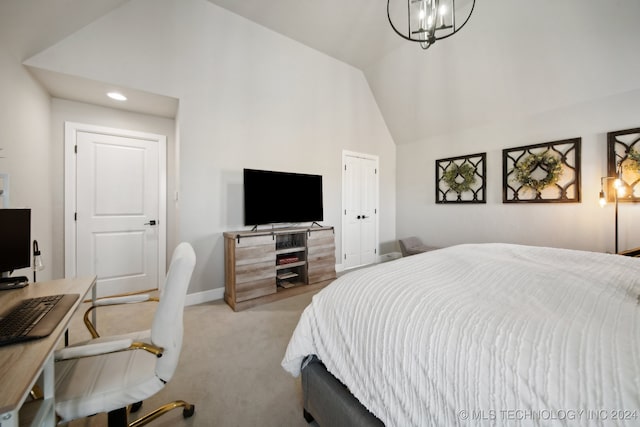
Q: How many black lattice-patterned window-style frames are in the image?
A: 3